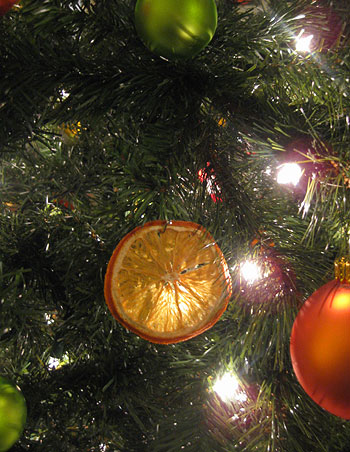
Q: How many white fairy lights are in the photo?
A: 4